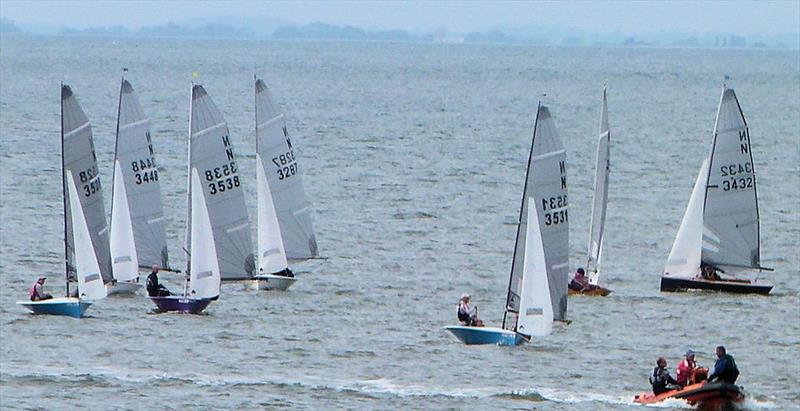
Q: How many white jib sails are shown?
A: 6